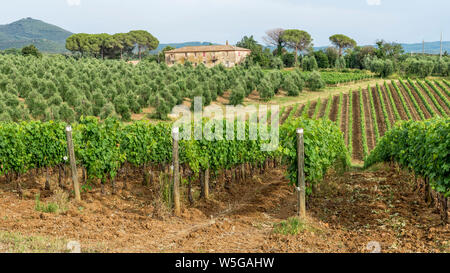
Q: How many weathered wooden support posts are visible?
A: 3